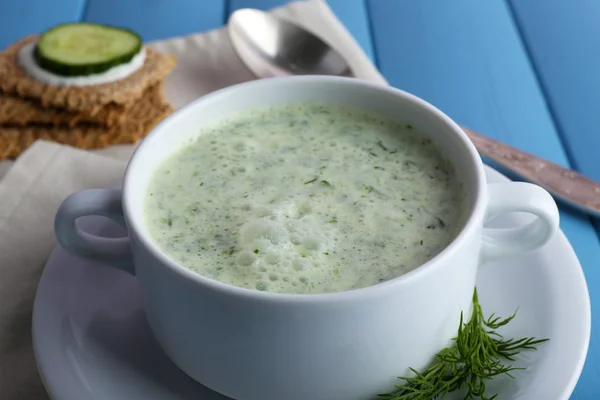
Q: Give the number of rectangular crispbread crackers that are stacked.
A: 3